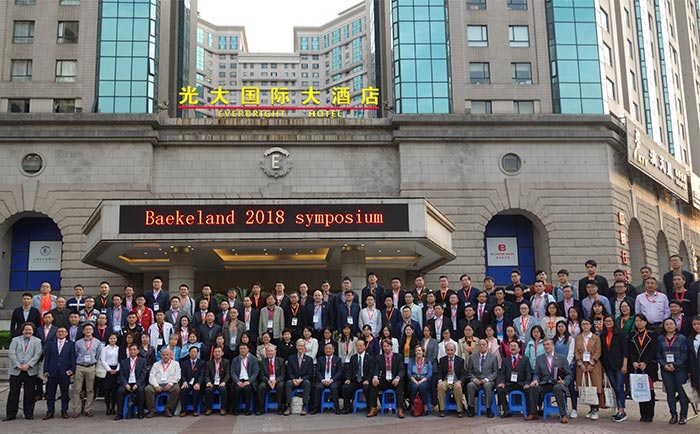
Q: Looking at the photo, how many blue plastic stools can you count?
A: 15